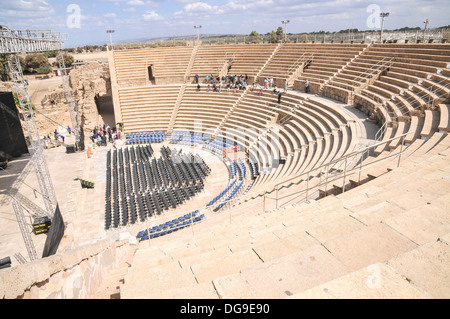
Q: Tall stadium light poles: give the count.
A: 5